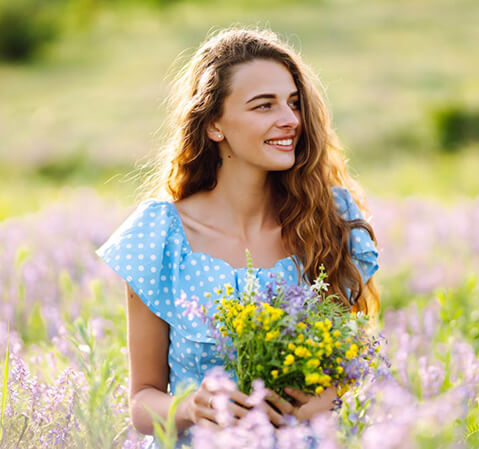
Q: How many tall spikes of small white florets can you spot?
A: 2